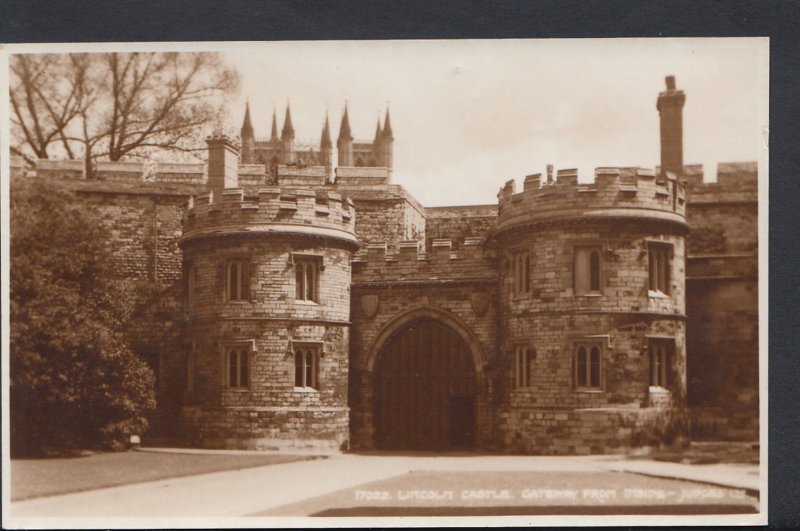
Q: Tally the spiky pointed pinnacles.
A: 7